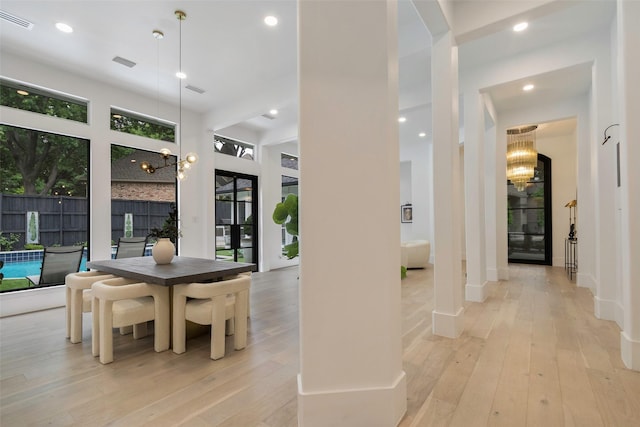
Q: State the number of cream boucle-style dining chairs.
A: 4